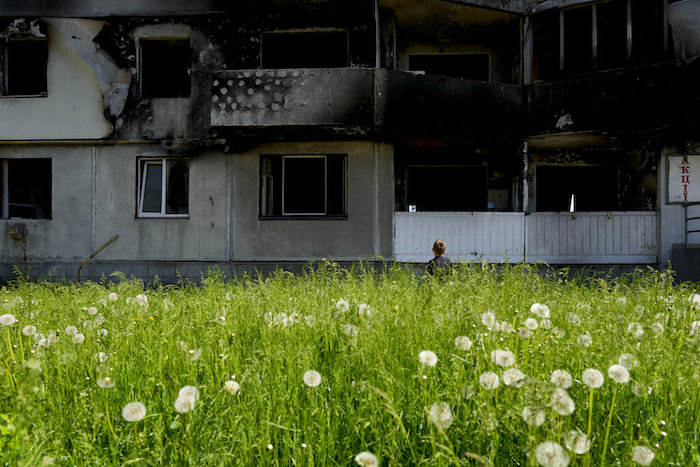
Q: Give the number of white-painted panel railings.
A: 2